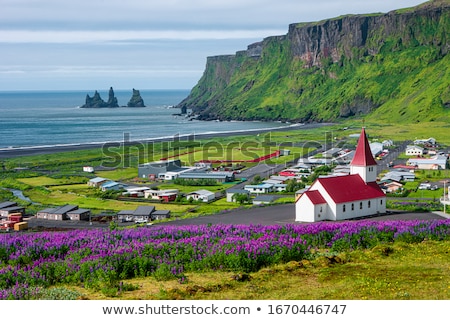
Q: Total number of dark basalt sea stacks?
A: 3